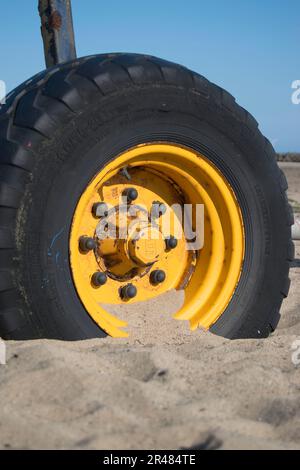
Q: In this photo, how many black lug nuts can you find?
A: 8